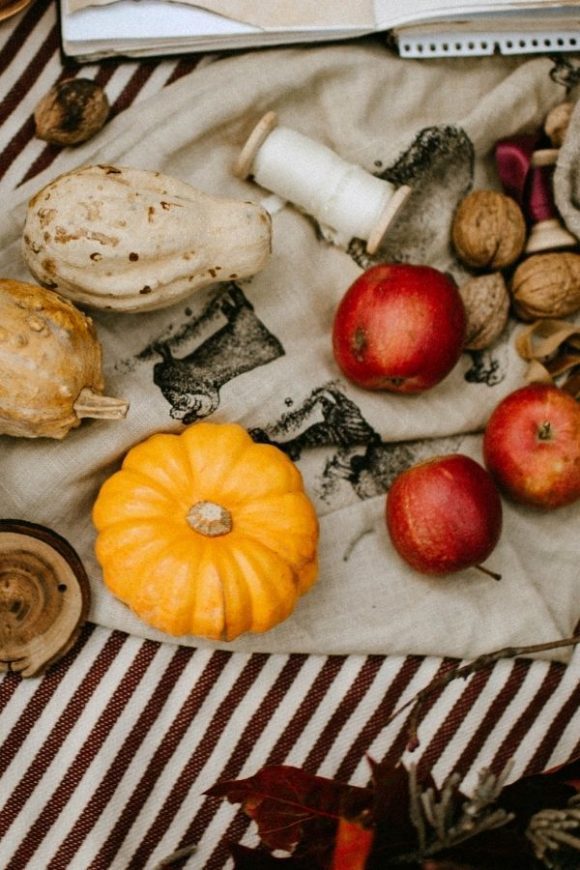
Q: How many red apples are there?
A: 3